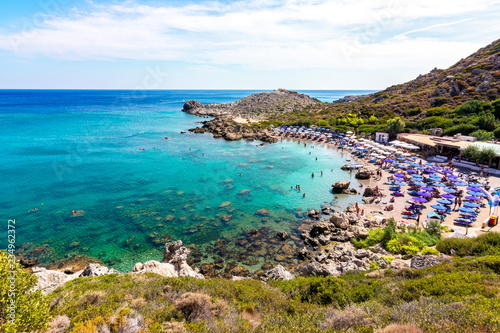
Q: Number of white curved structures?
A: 1